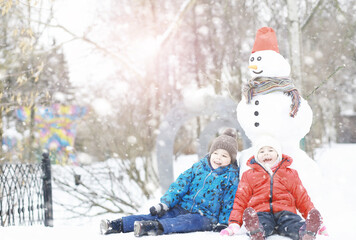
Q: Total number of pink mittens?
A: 2